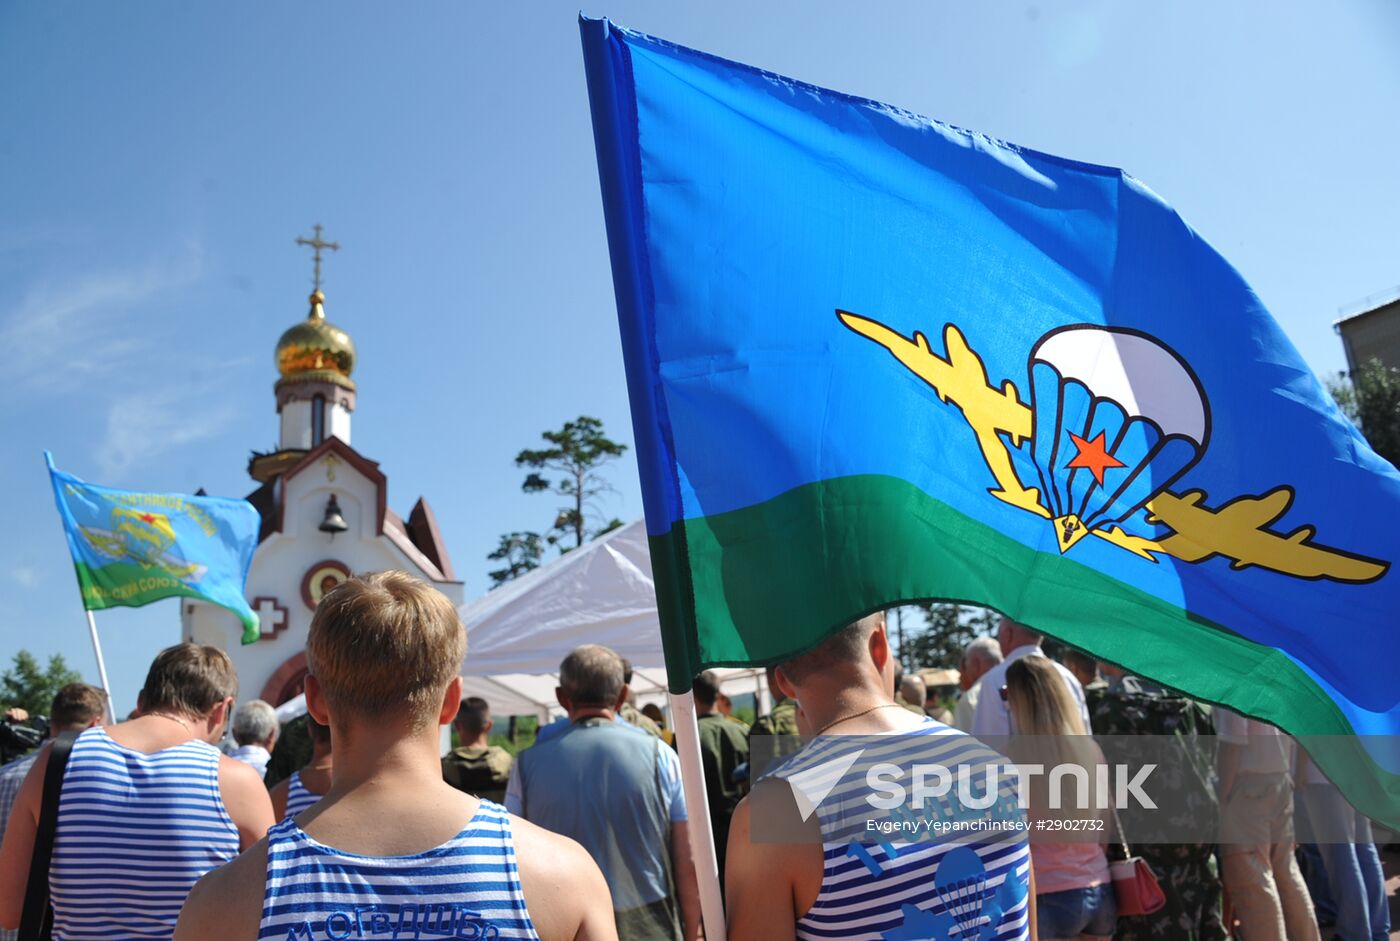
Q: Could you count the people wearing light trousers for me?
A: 1